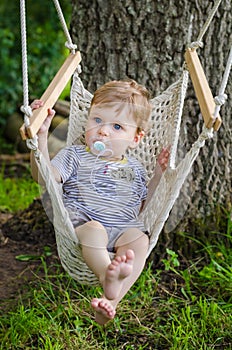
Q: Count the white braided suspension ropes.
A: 4